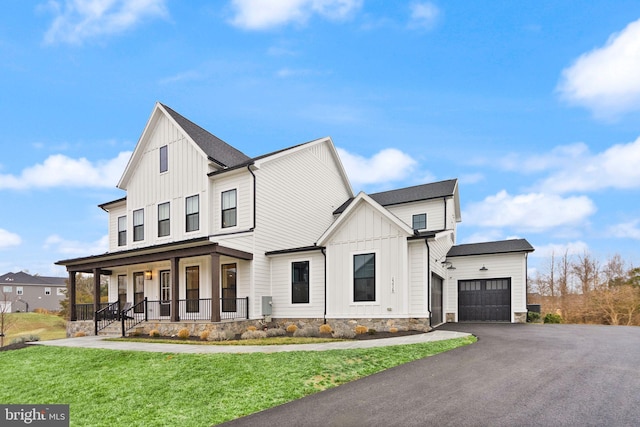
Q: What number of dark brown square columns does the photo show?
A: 4